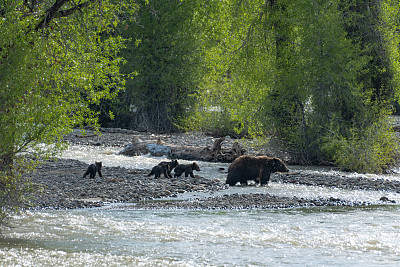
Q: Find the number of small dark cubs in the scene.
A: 4